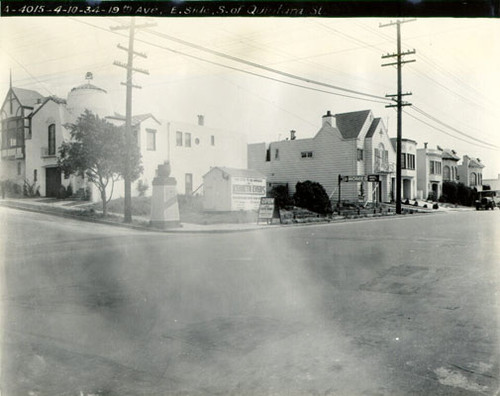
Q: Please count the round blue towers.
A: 0